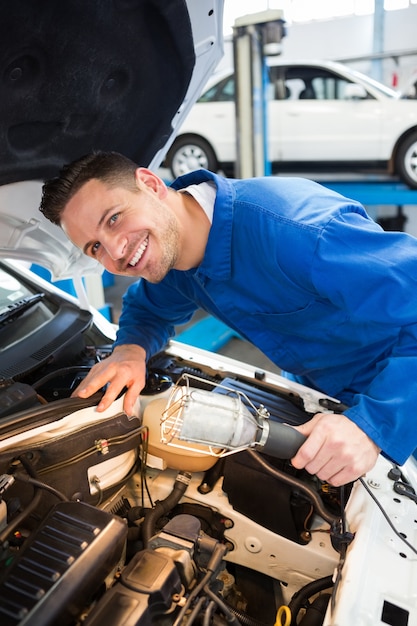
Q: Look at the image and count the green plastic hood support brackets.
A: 0